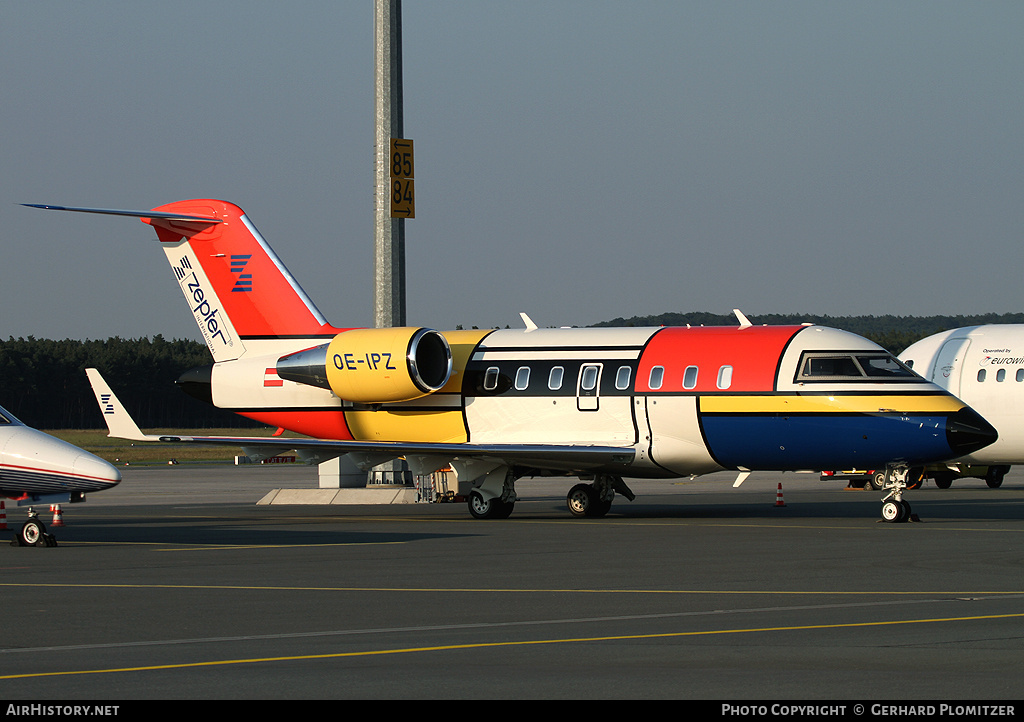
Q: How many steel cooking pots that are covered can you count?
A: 0